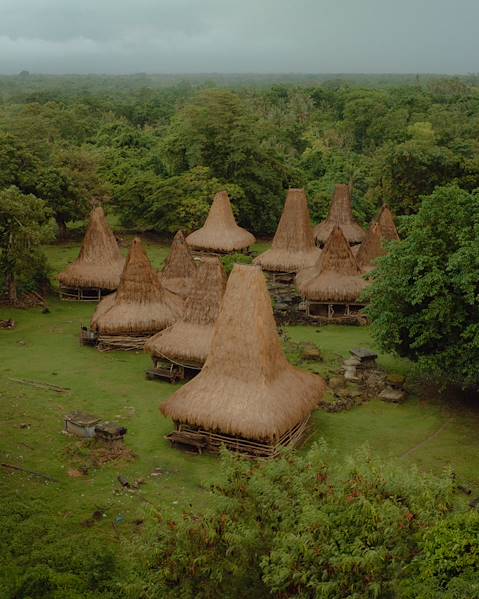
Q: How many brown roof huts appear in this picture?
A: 11